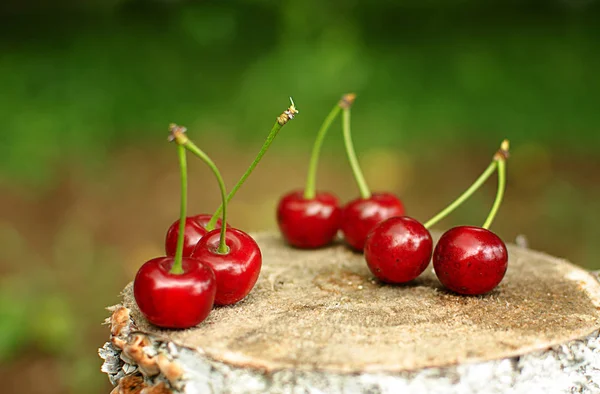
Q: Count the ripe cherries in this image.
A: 7